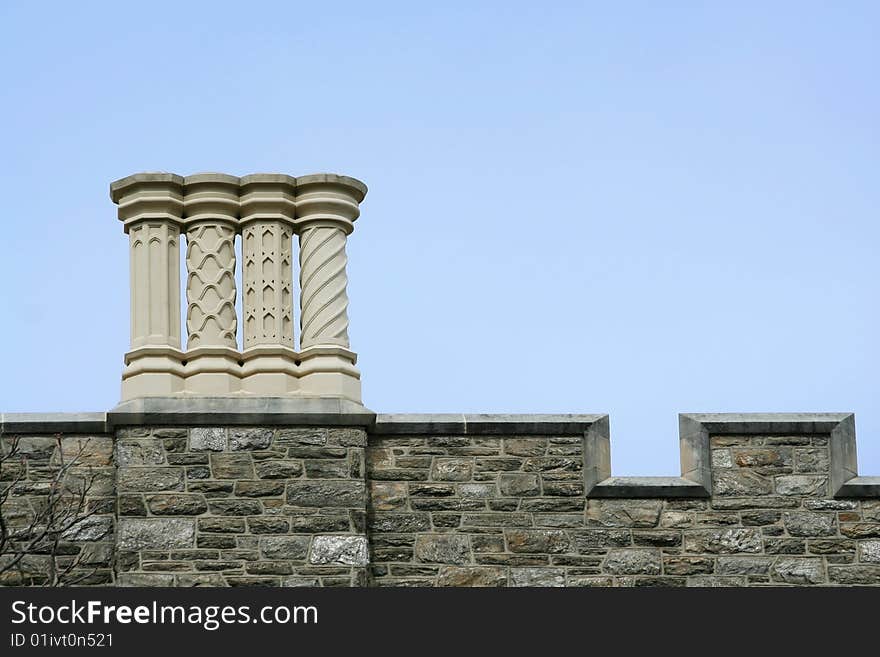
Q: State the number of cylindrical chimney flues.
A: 4